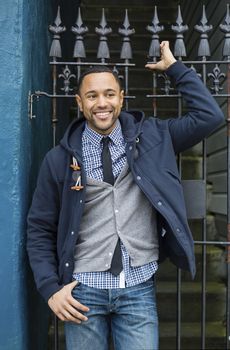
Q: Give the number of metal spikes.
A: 8